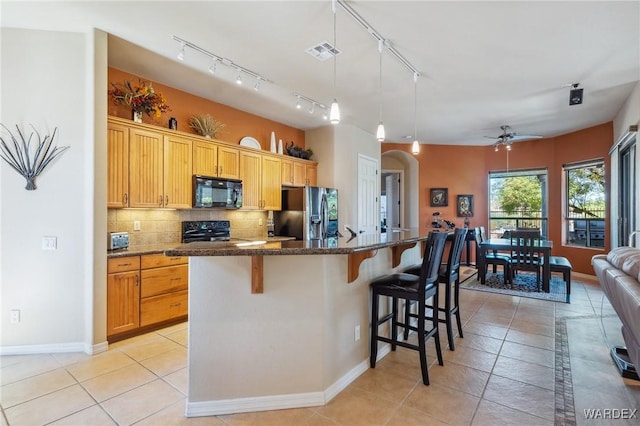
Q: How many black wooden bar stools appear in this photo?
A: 2